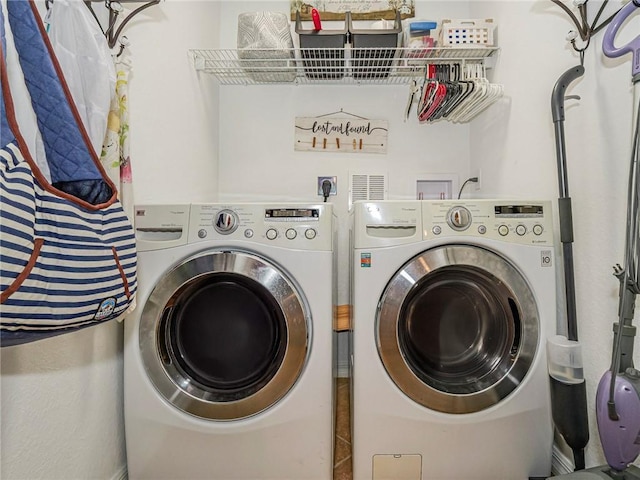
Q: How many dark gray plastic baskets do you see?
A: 2